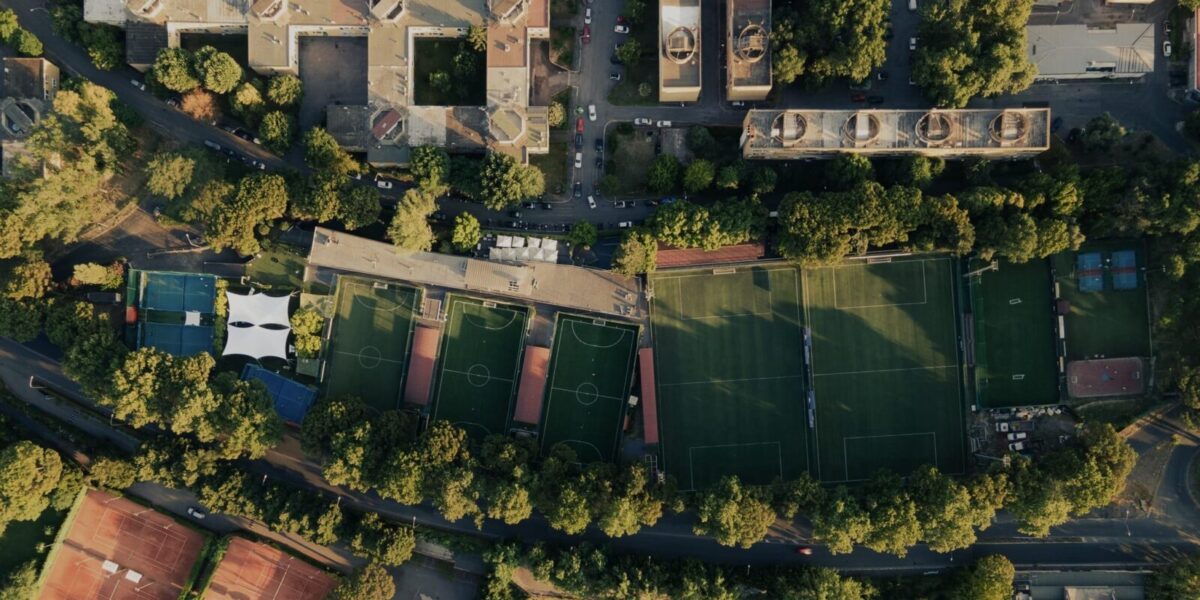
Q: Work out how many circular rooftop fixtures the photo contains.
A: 6